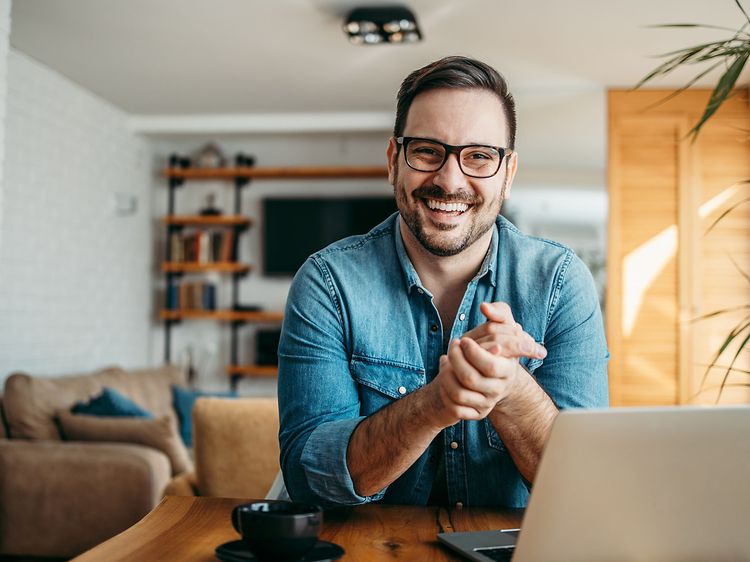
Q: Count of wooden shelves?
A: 5